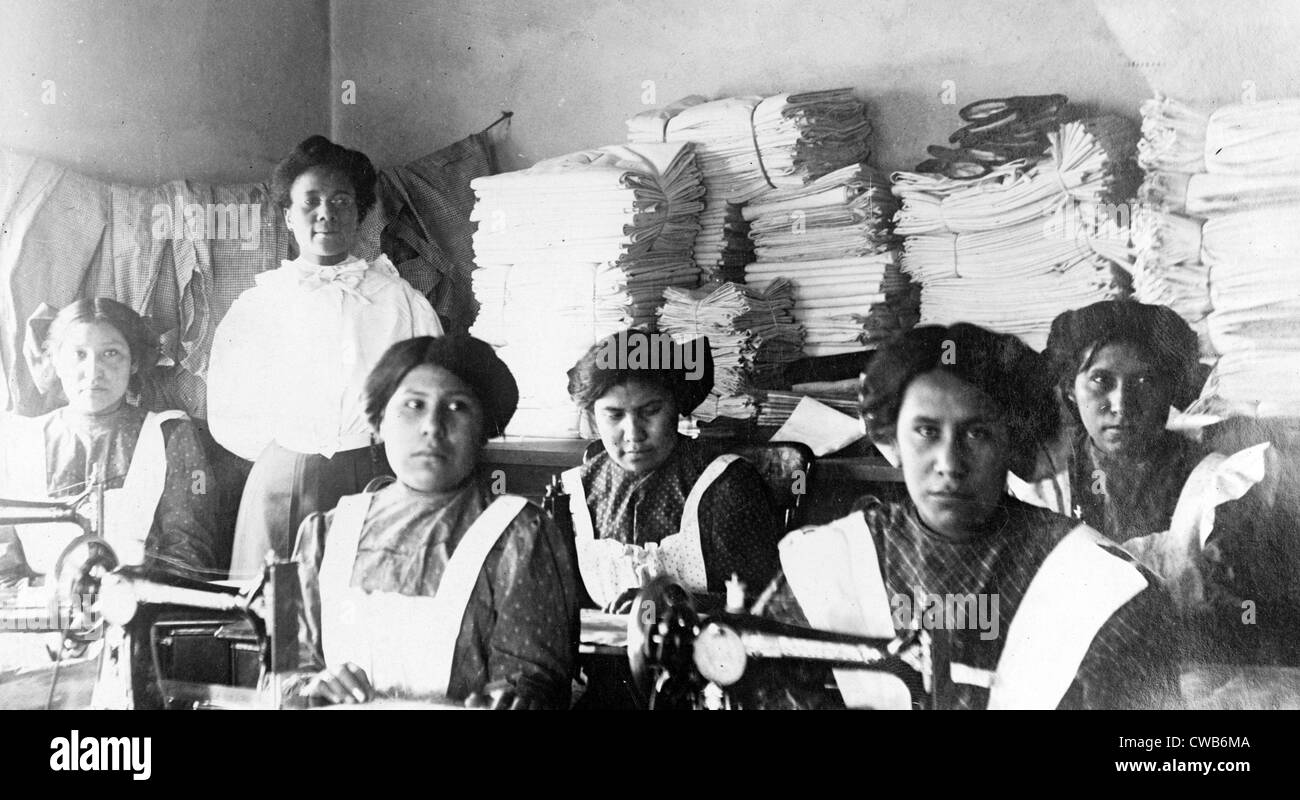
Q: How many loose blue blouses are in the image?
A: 0